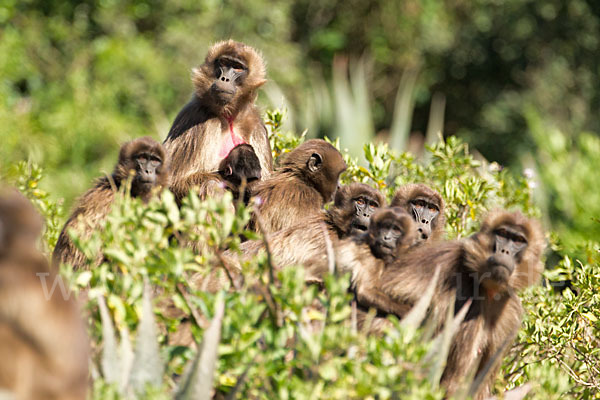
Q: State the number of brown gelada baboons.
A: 9